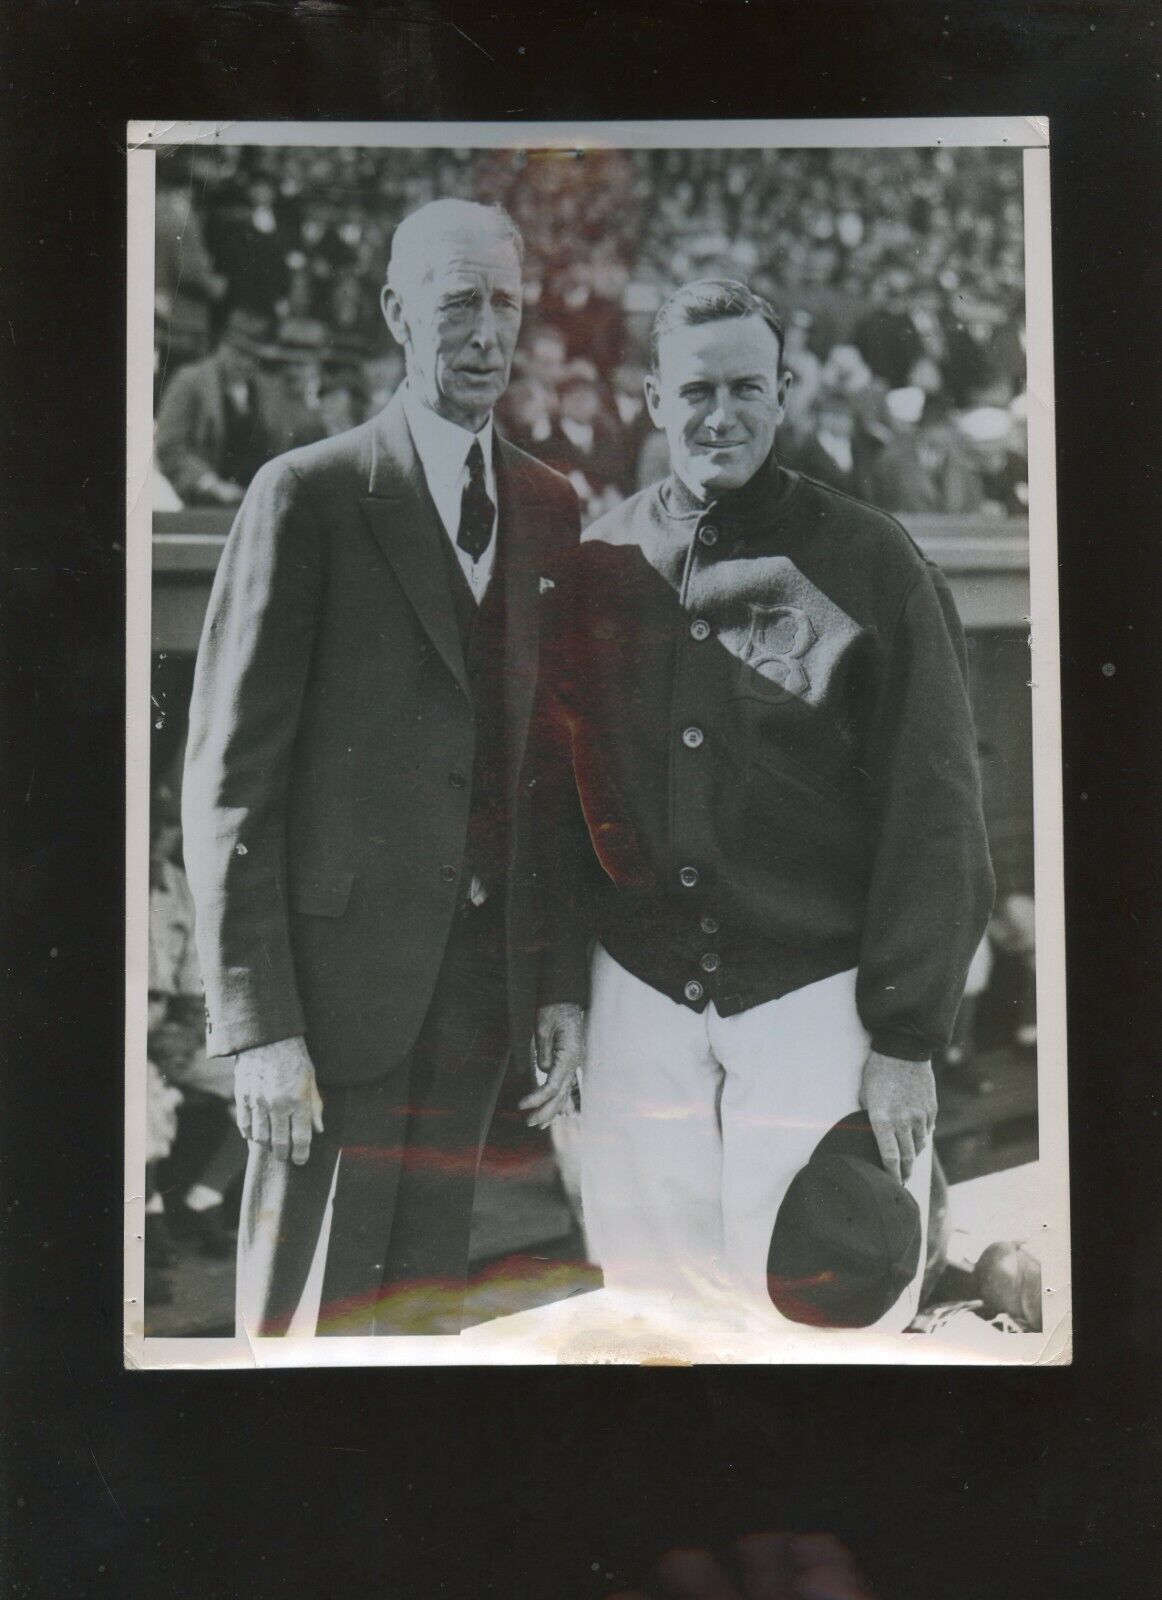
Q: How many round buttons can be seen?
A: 9